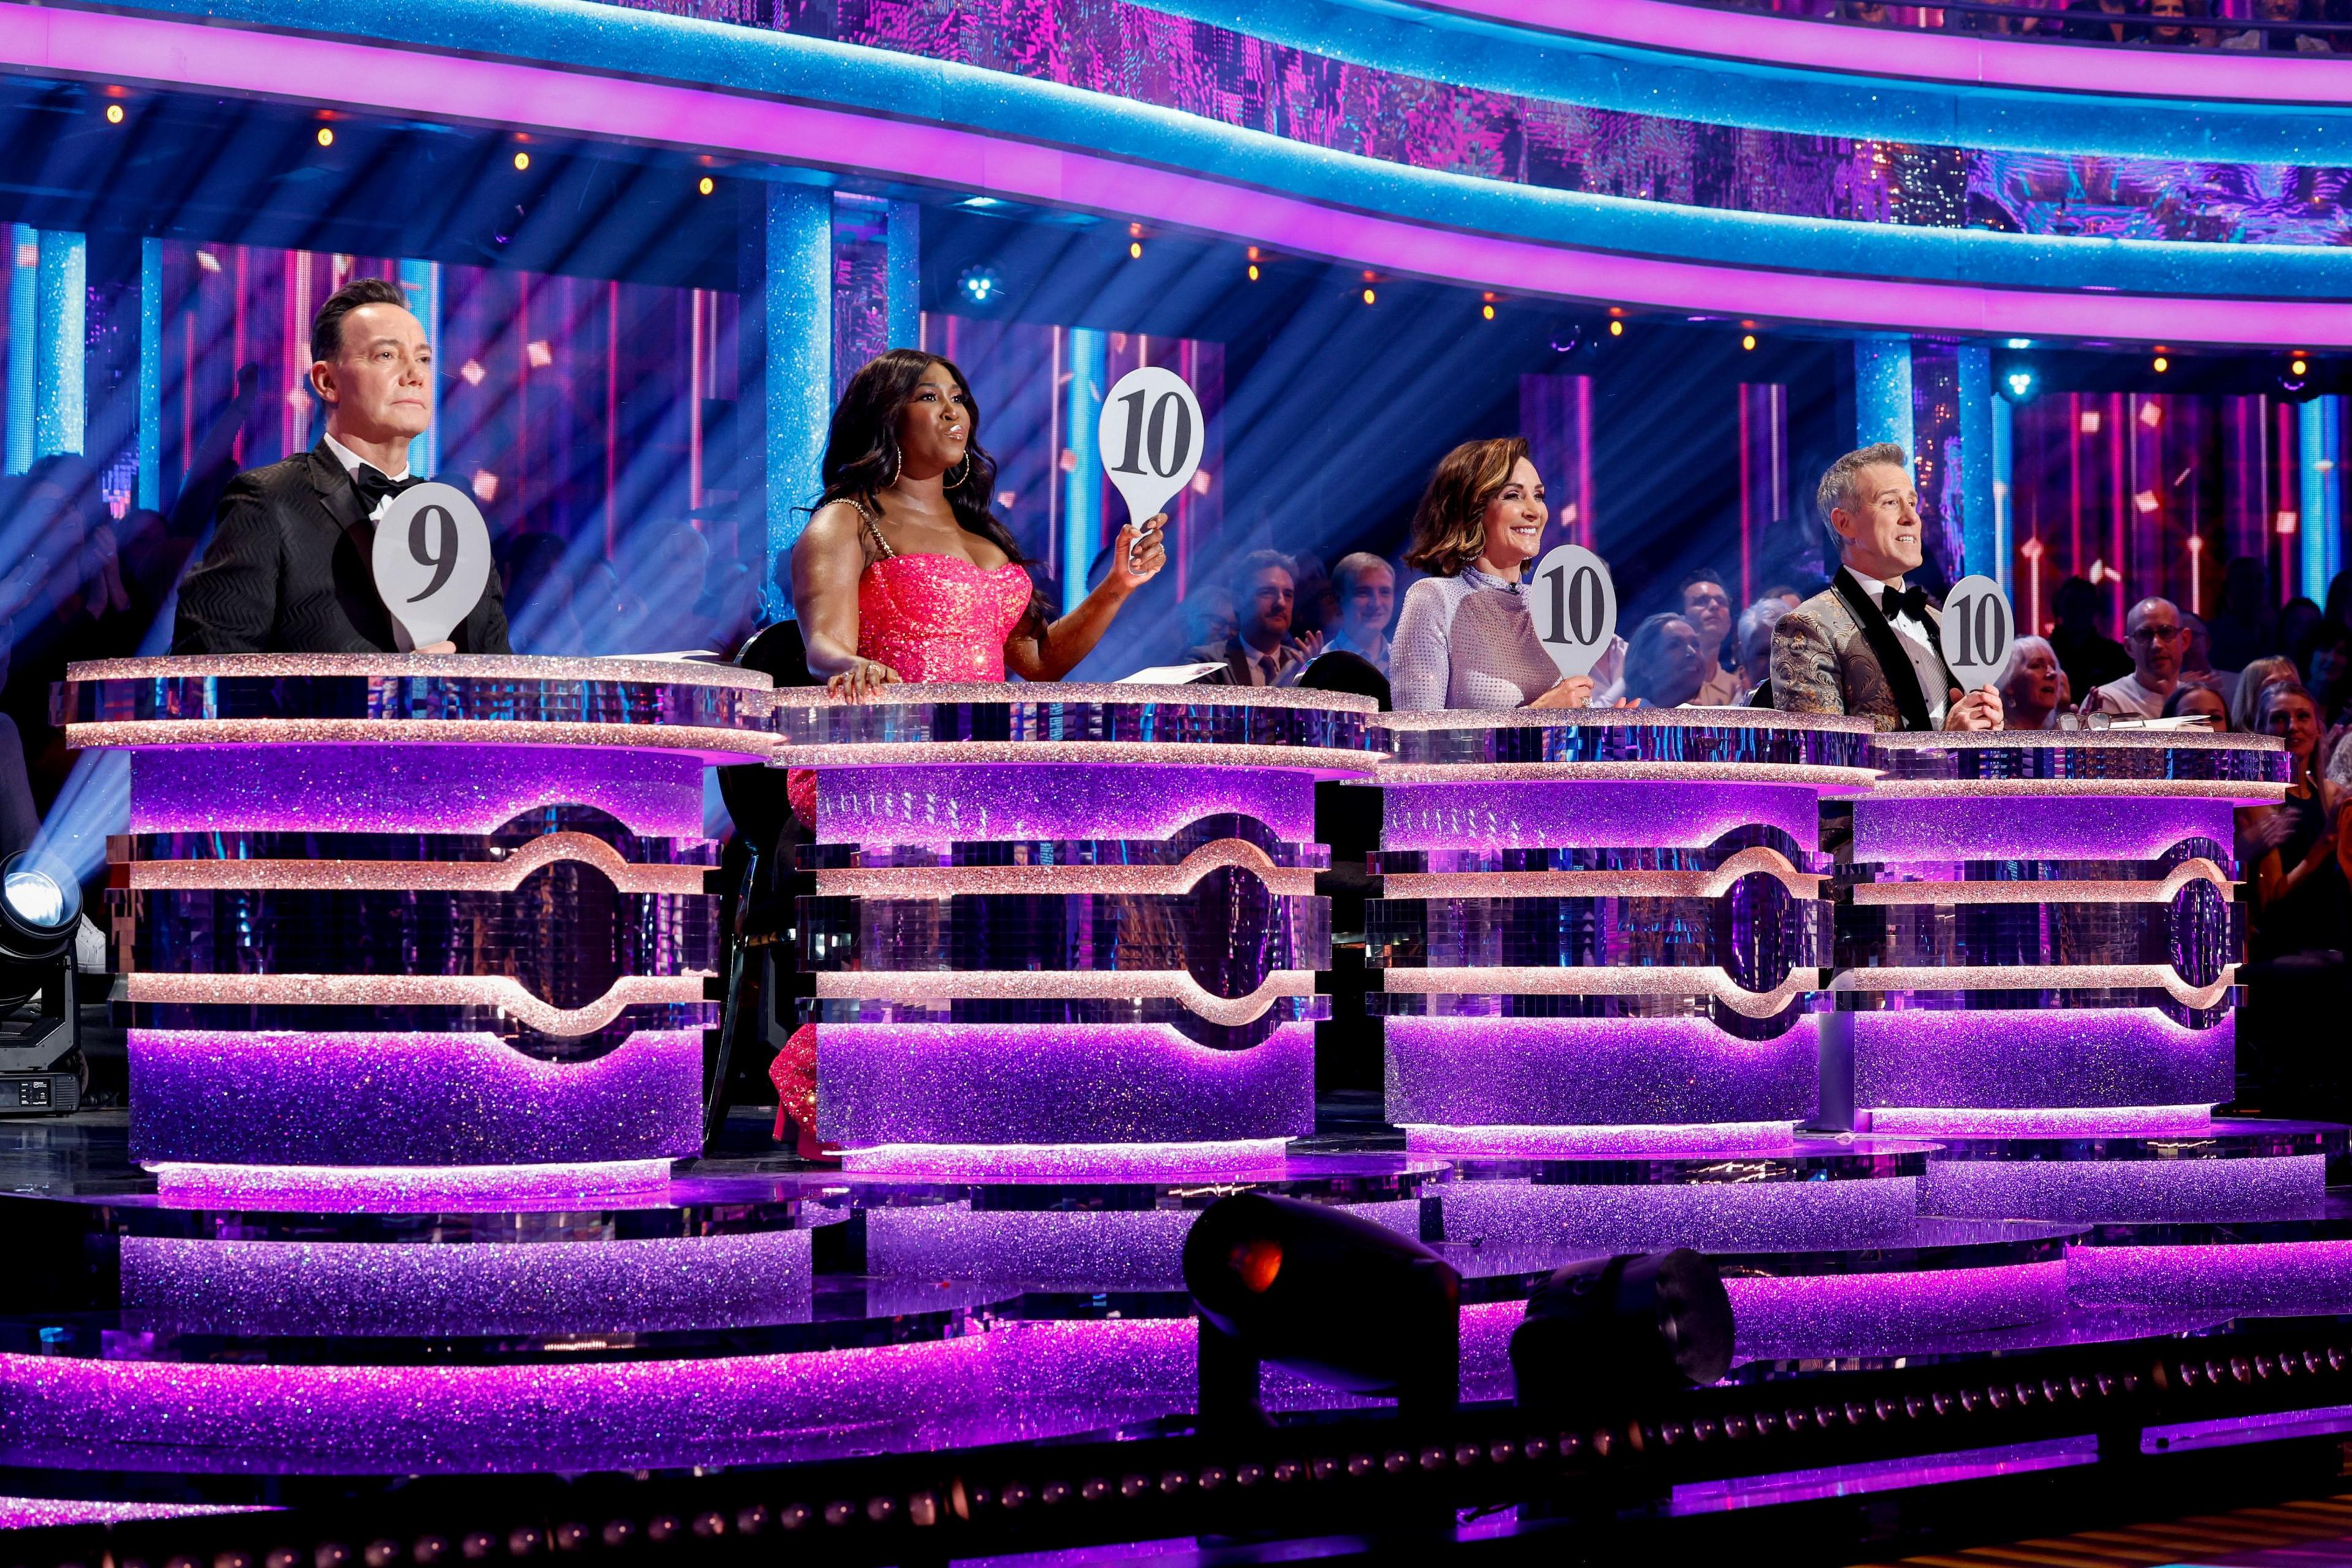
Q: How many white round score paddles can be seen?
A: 4